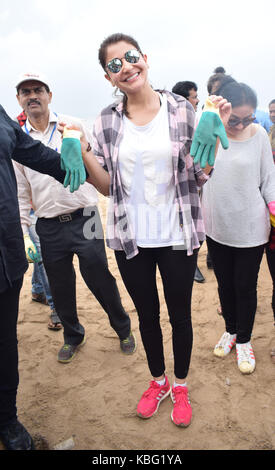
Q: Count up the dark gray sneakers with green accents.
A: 2